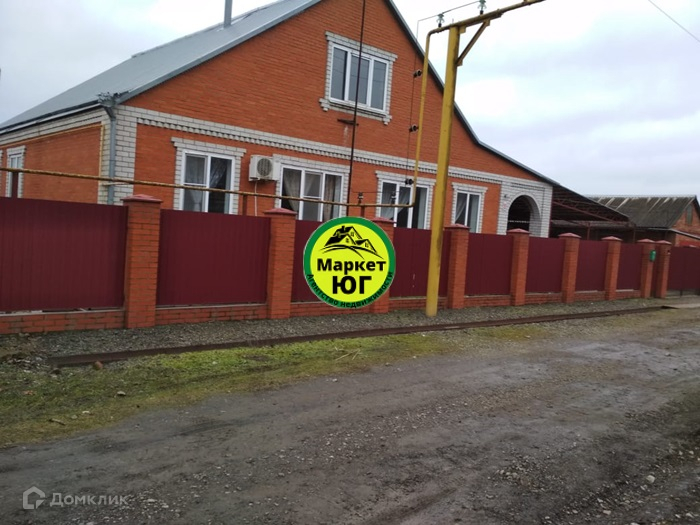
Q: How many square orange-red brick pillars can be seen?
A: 9